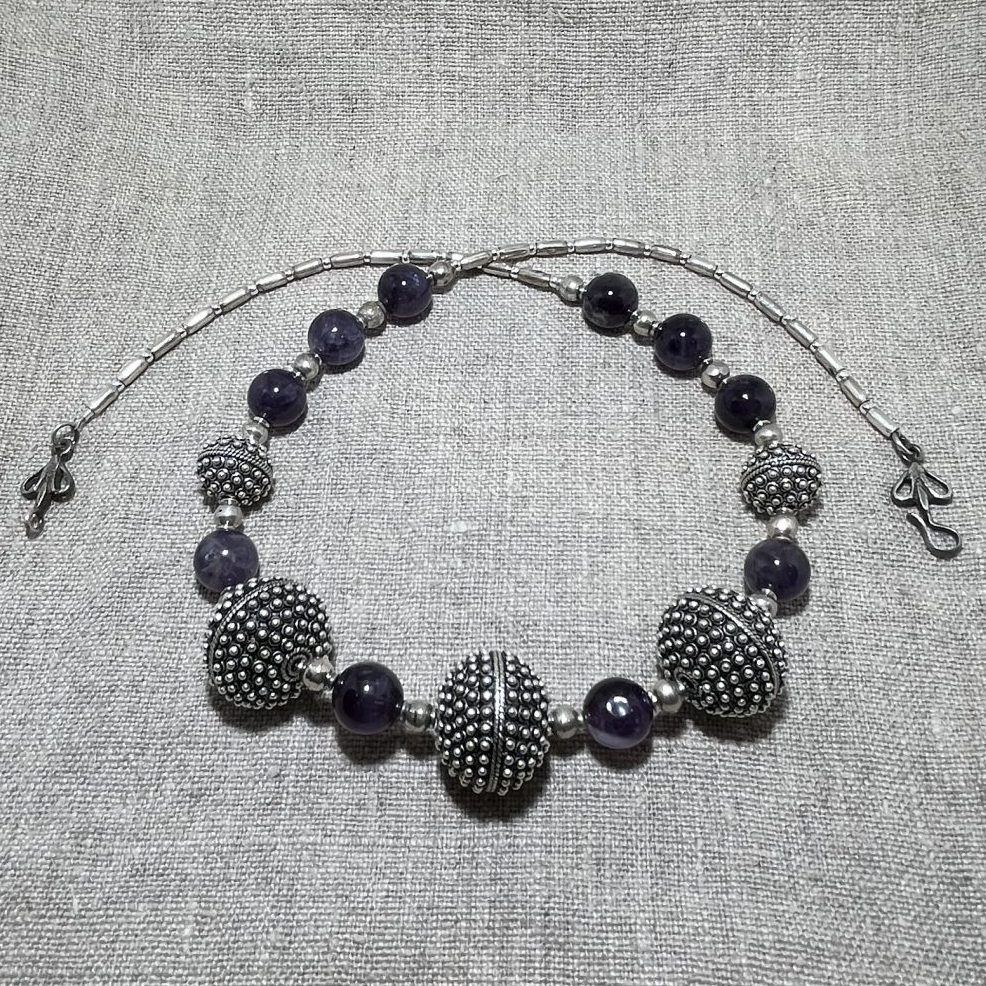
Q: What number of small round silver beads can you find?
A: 15